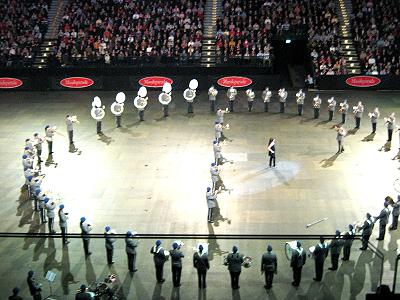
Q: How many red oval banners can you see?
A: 5